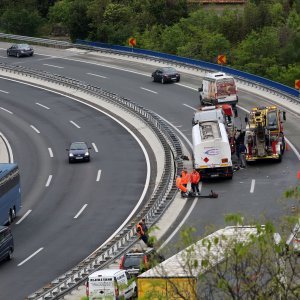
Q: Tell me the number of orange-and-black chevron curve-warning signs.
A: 3